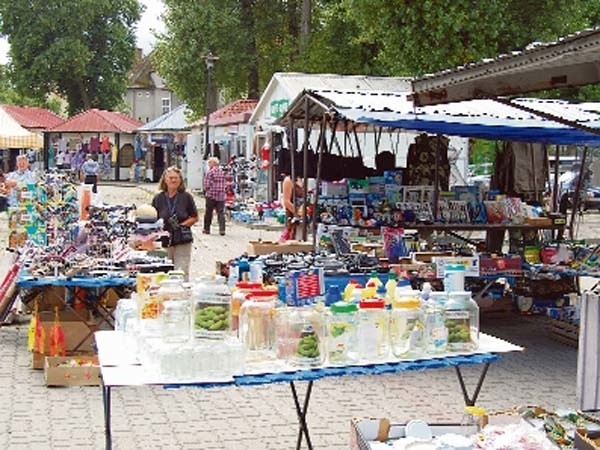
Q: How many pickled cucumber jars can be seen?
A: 3